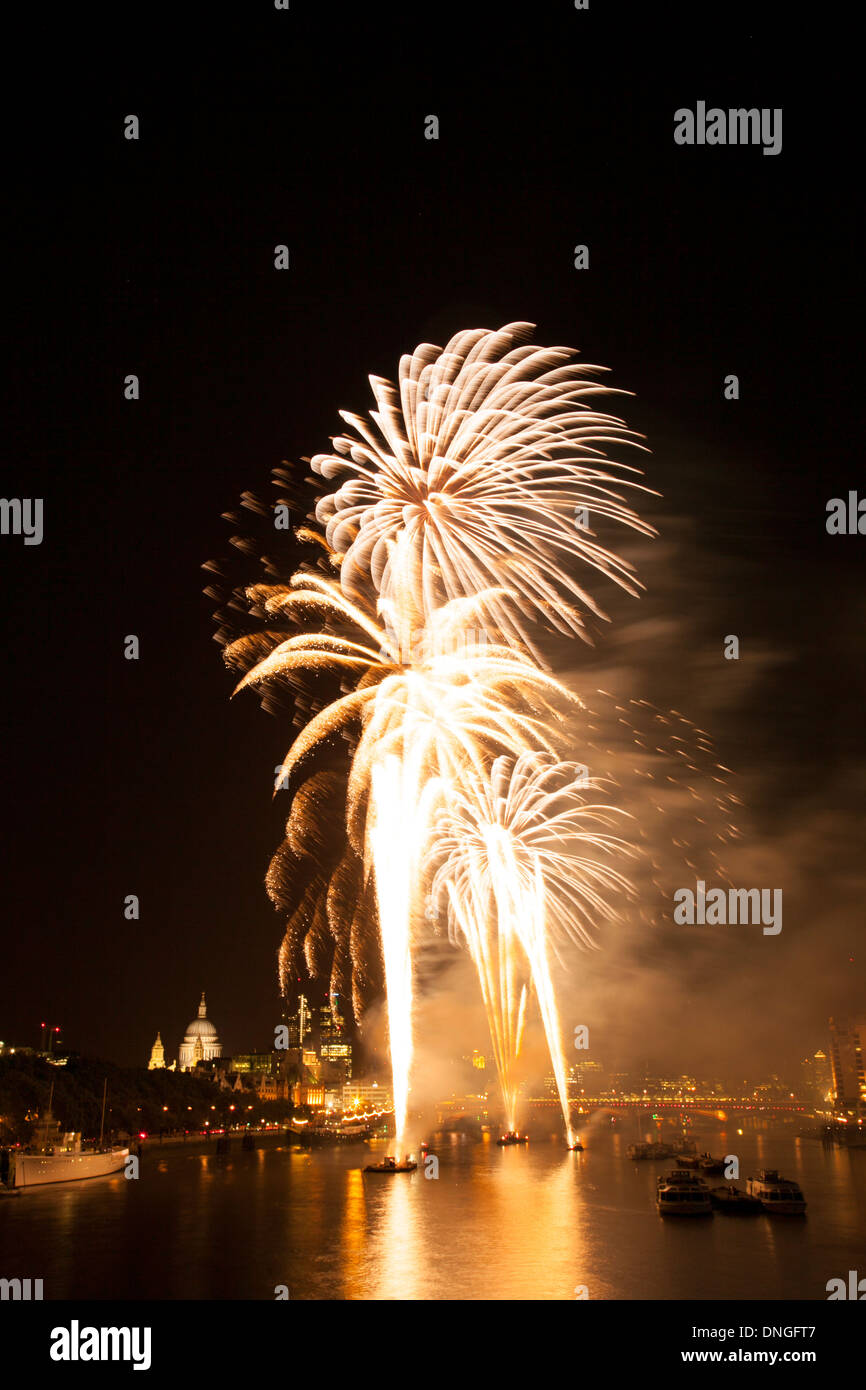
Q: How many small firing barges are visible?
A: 3